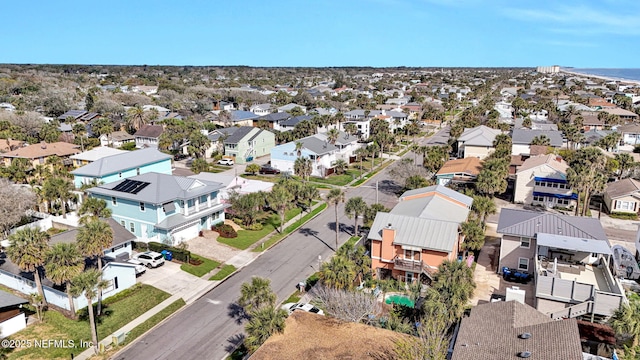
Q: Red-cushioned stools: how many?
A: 0